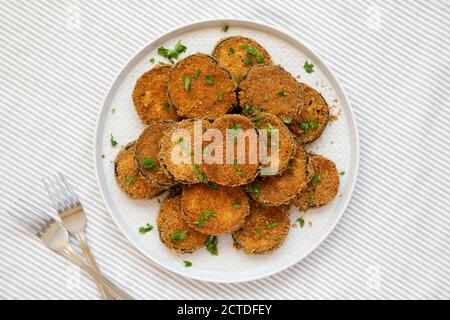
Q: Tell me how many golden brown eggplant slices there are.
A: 15